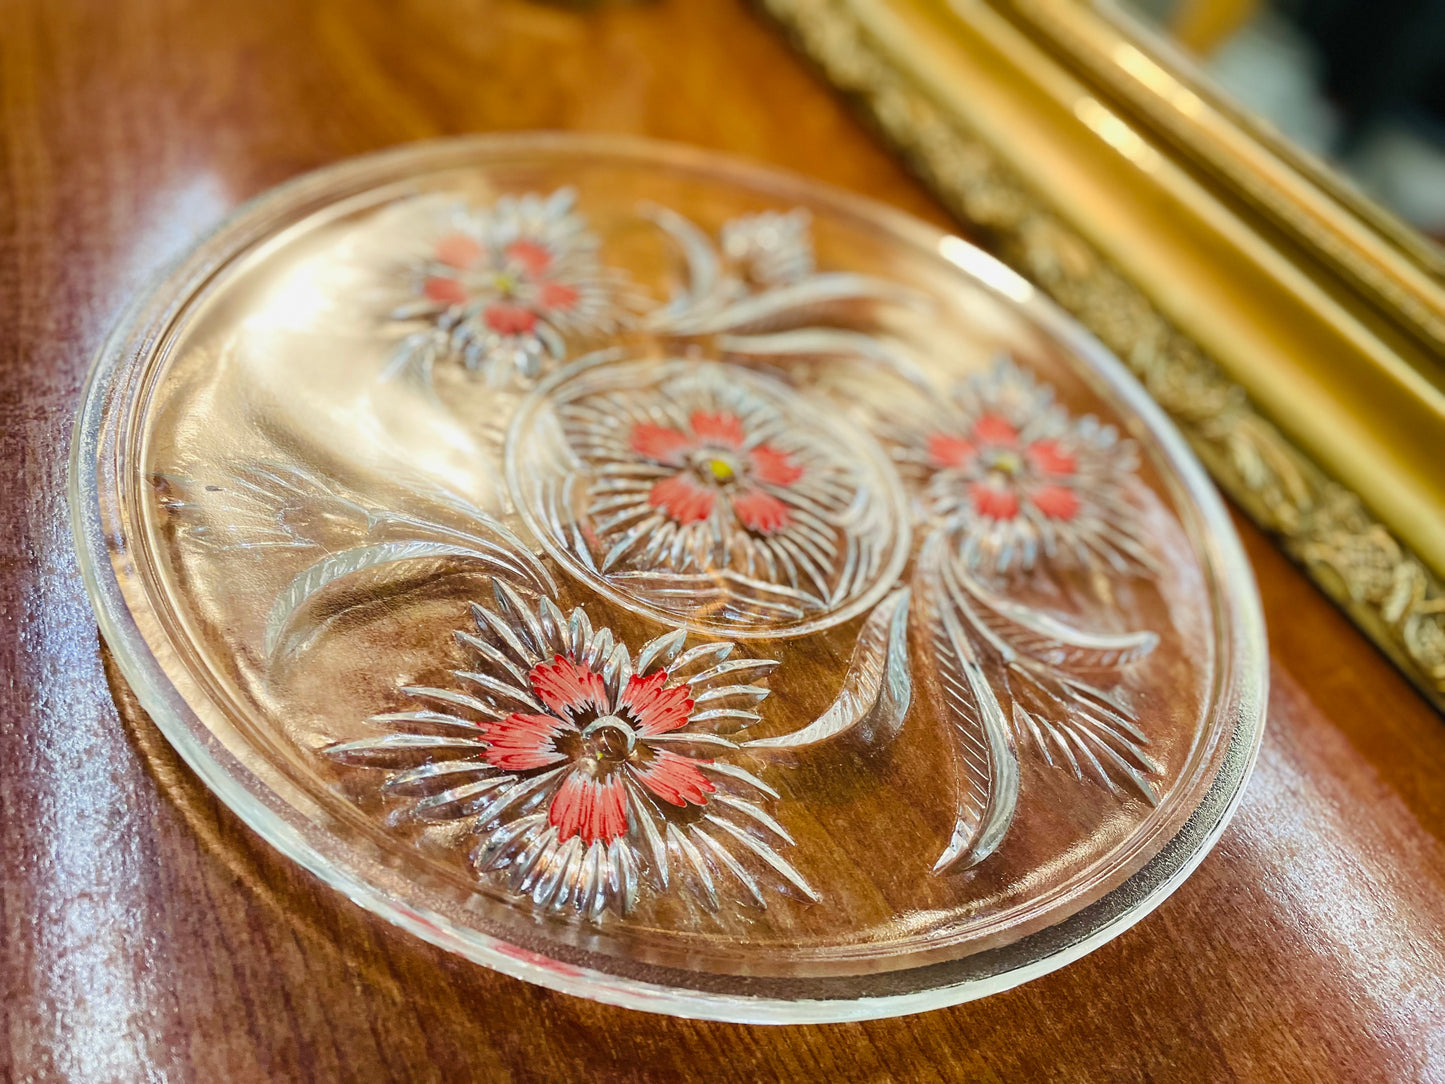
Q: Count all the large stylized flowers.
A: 4